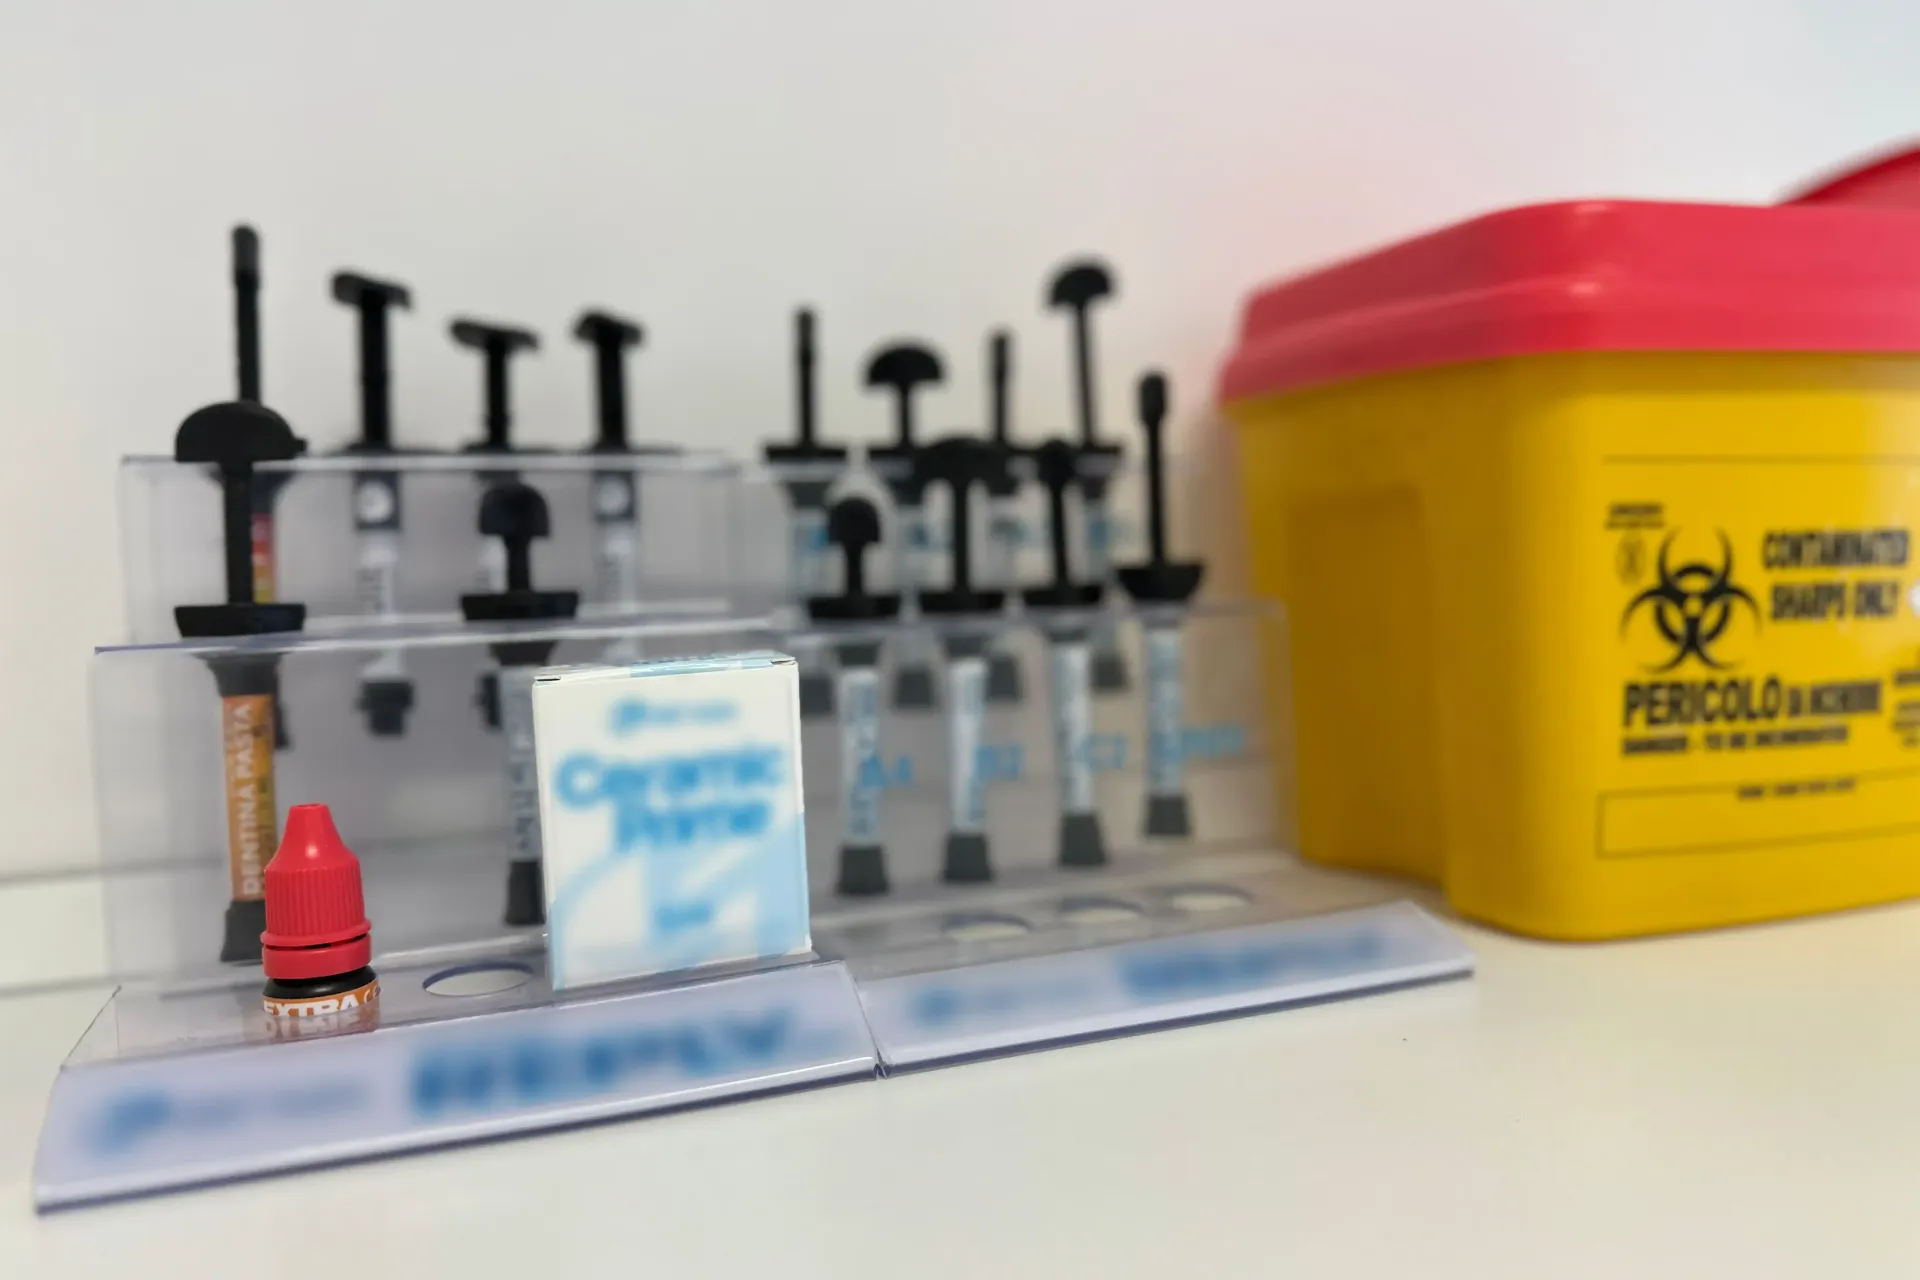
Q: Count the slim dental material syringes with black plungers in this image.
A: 14